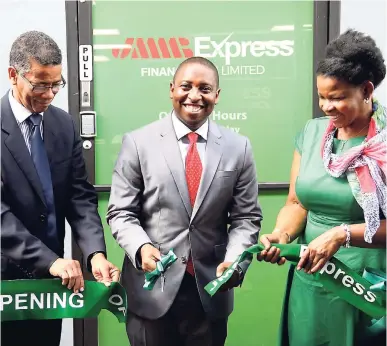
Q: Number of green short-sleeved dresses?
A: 1